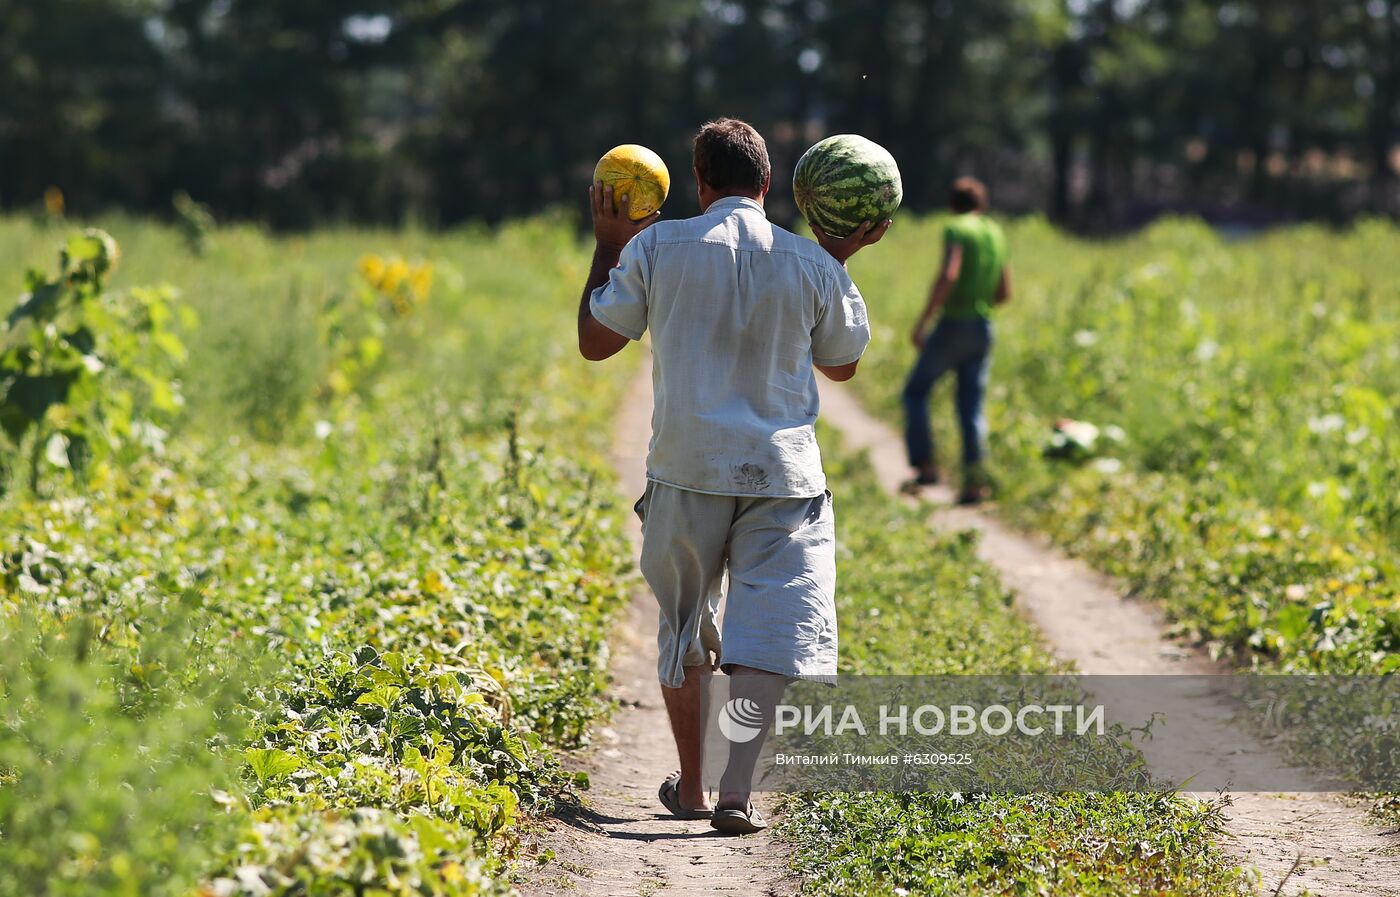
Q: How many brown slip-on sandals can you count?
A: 2